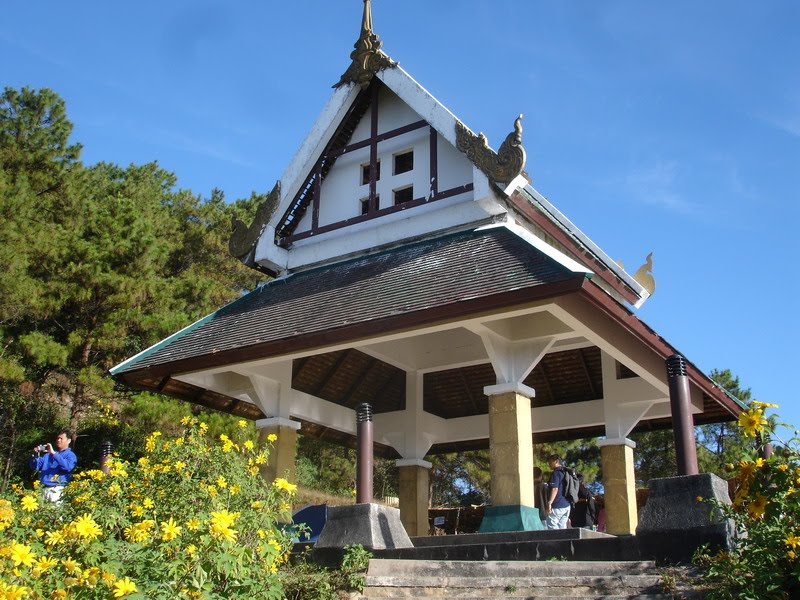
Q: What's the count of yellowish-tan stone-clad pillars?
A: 4